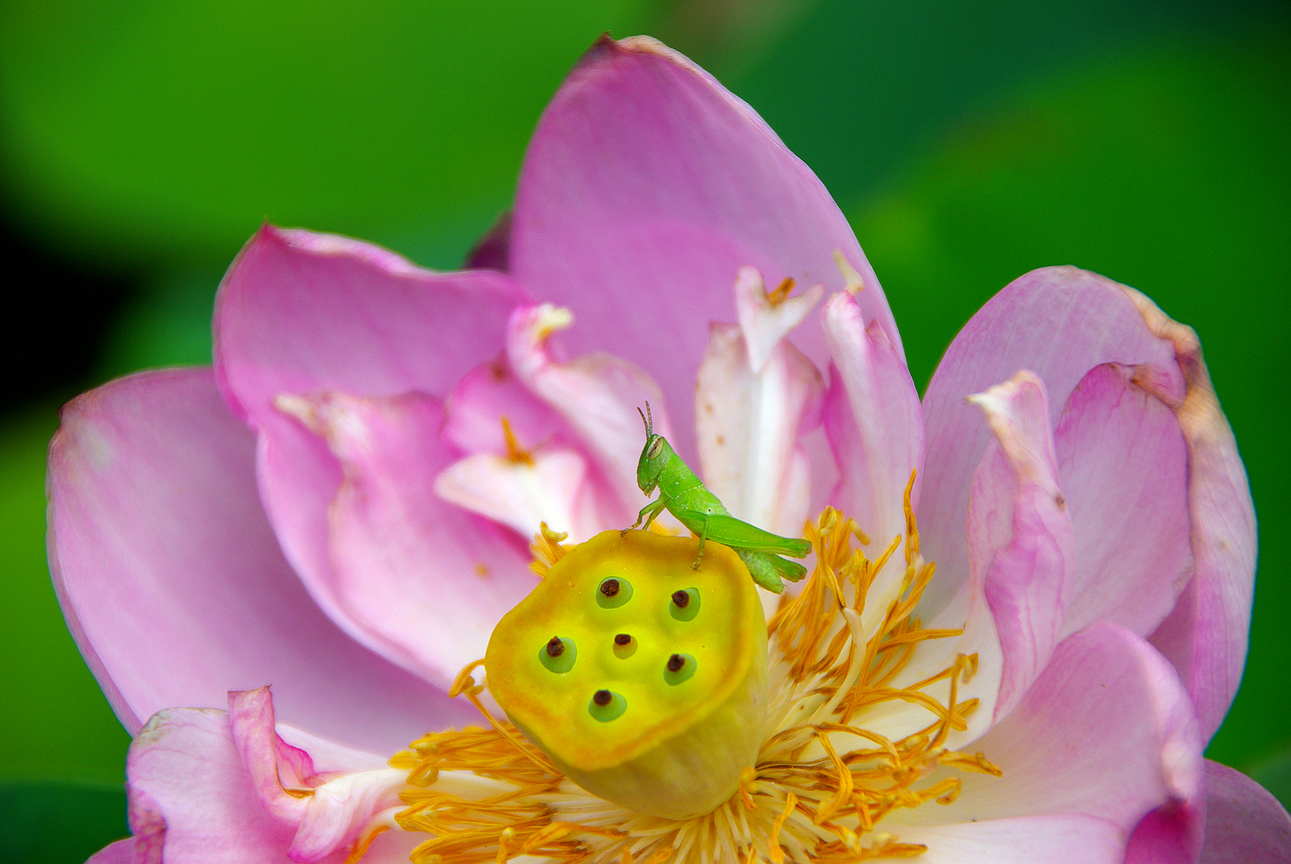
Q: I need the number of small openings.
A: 6